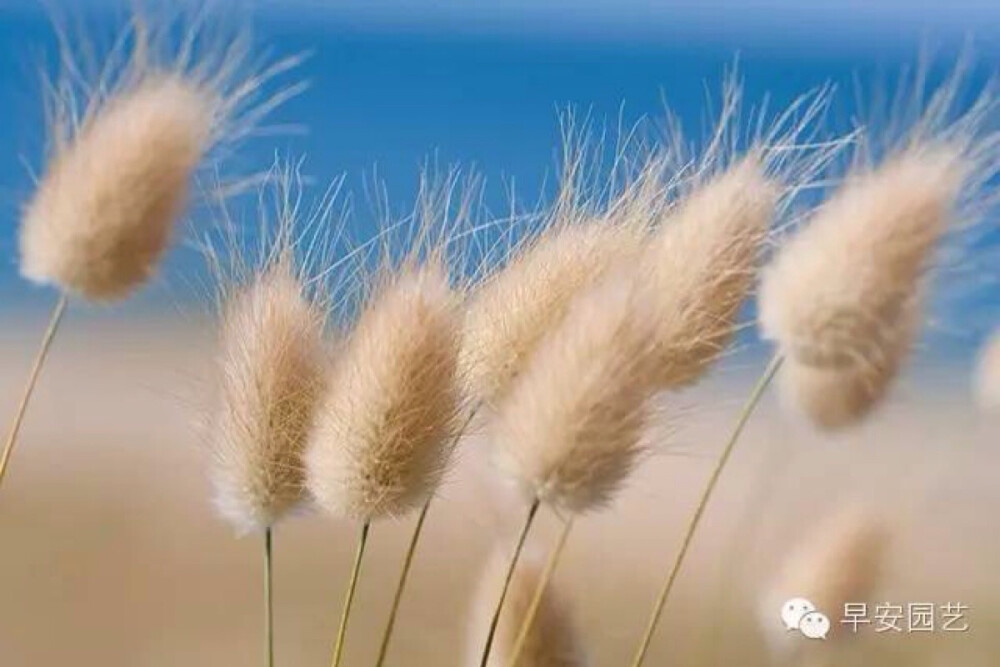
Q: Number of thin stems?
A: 7